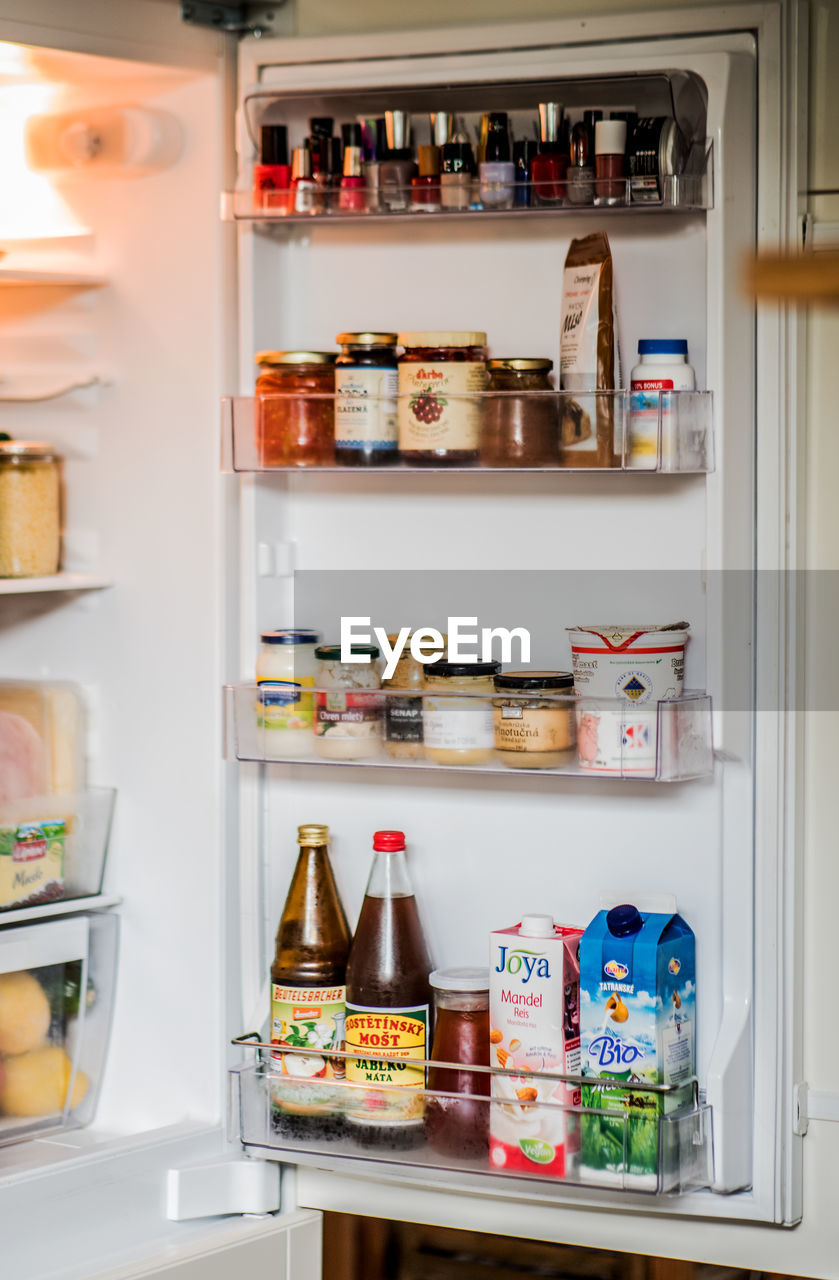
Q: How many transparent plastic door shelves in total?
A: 4